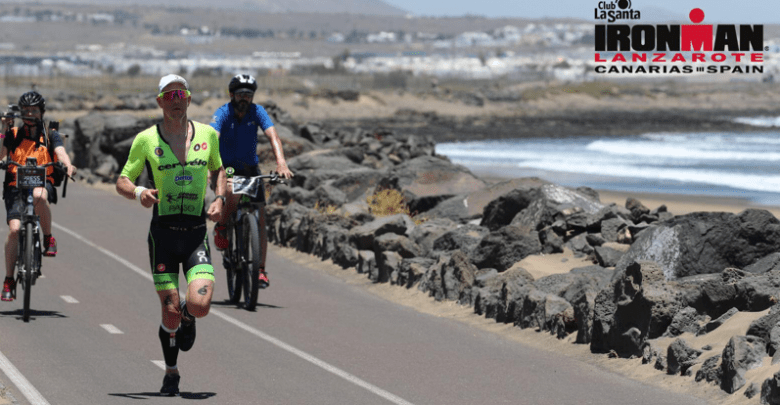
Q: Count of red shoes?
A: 4